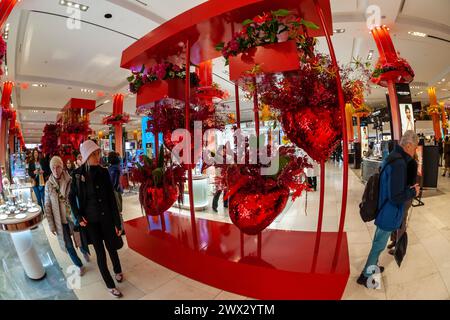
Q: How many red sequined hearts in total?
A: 4